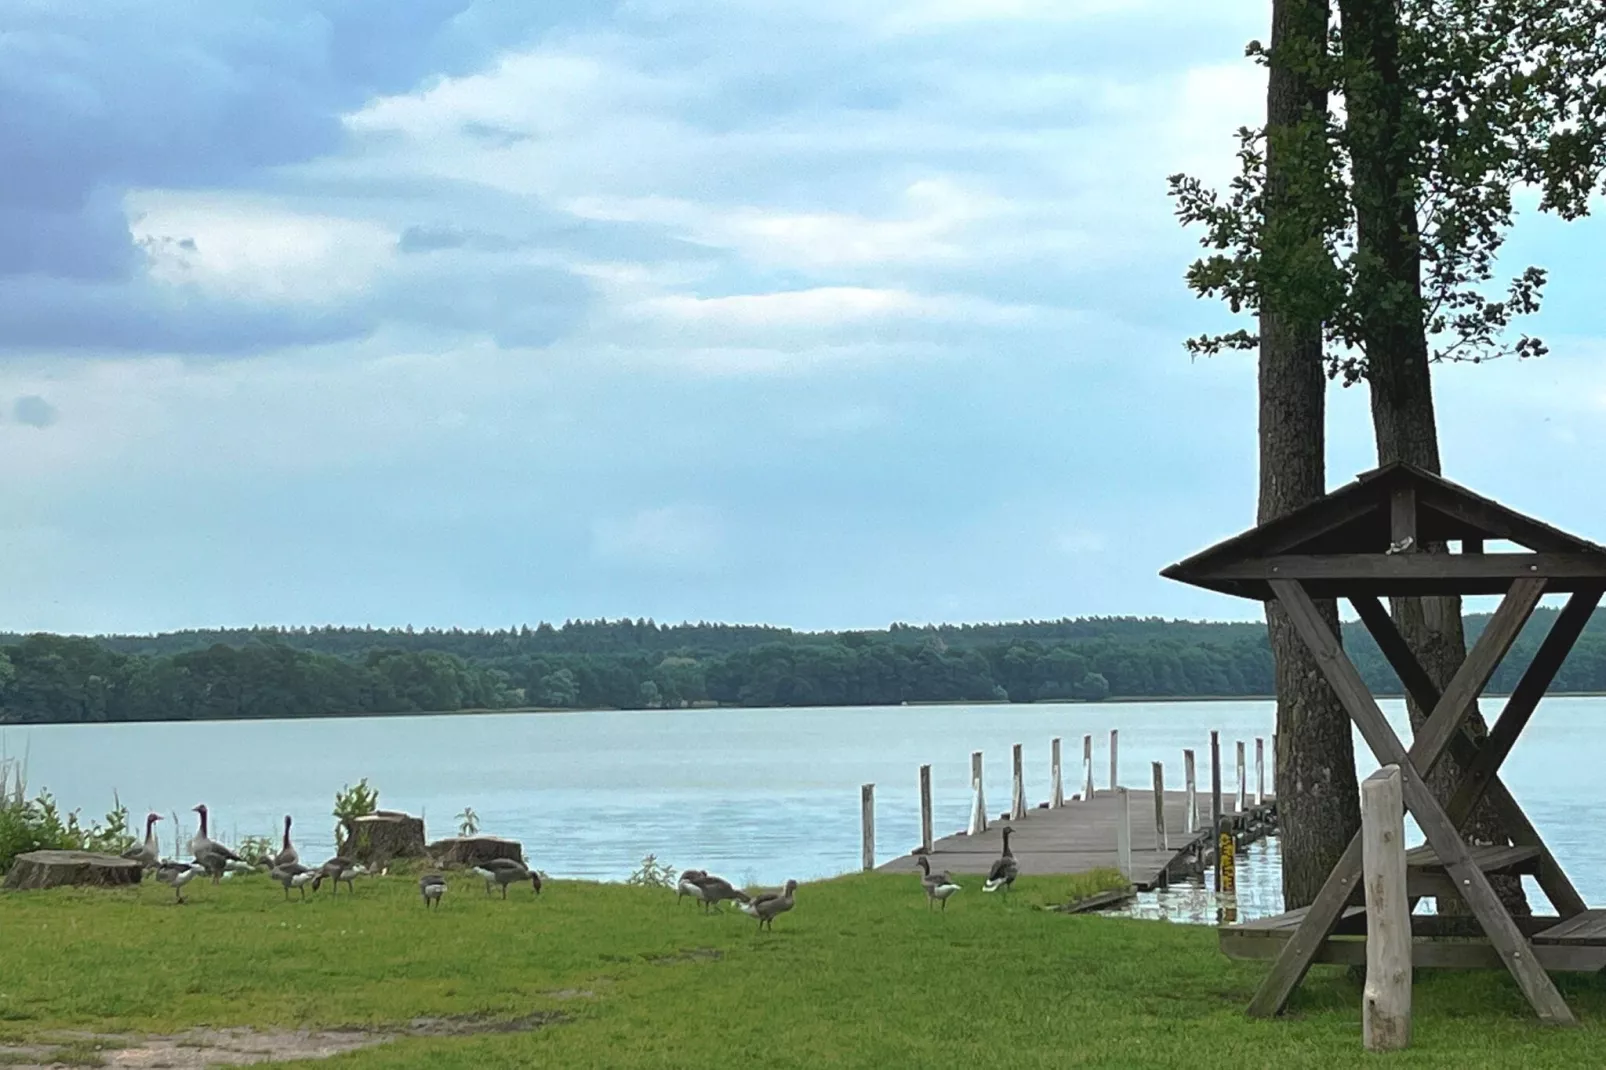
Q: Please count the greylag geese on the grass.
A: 13